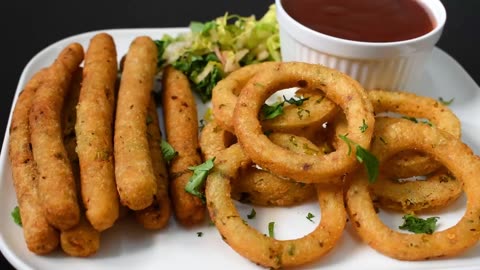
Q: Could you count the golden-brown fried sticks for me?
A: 7